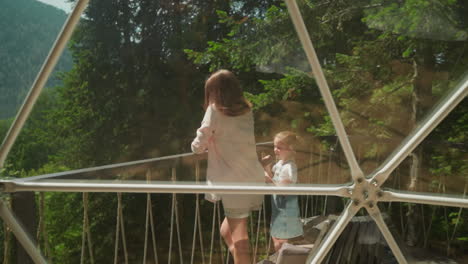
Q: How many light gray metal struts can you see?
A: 8